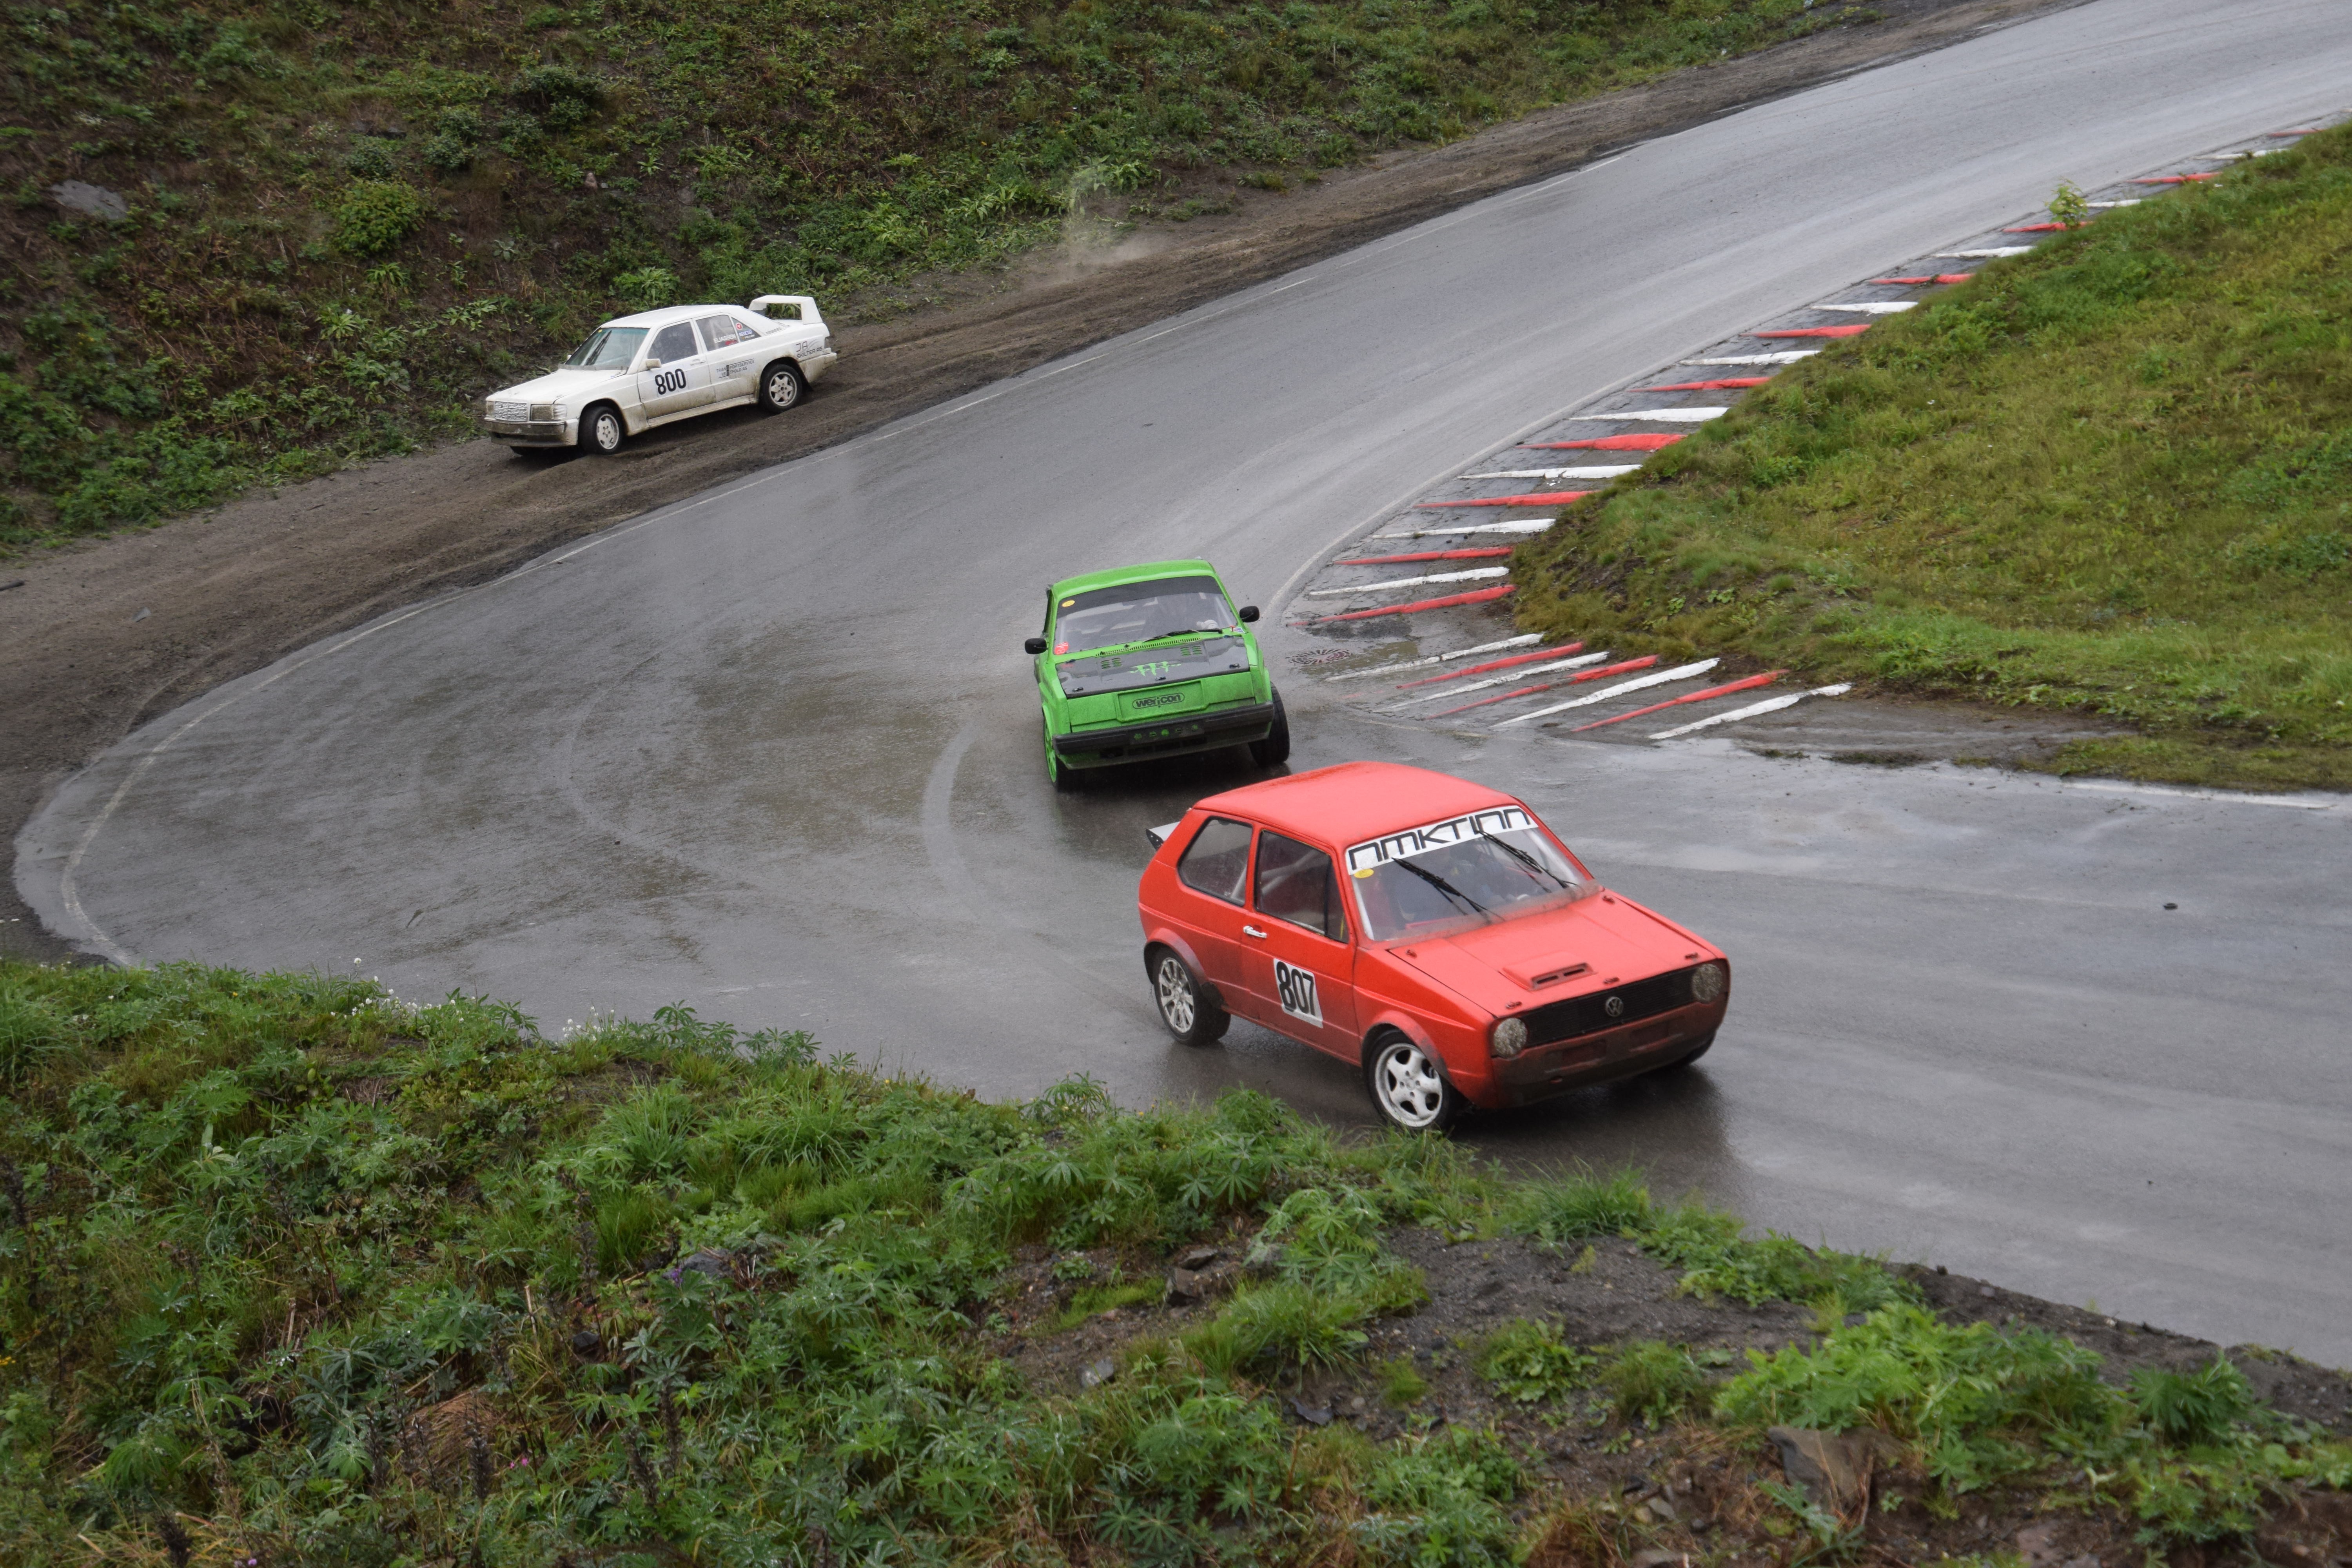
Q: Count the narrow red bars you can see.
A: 13